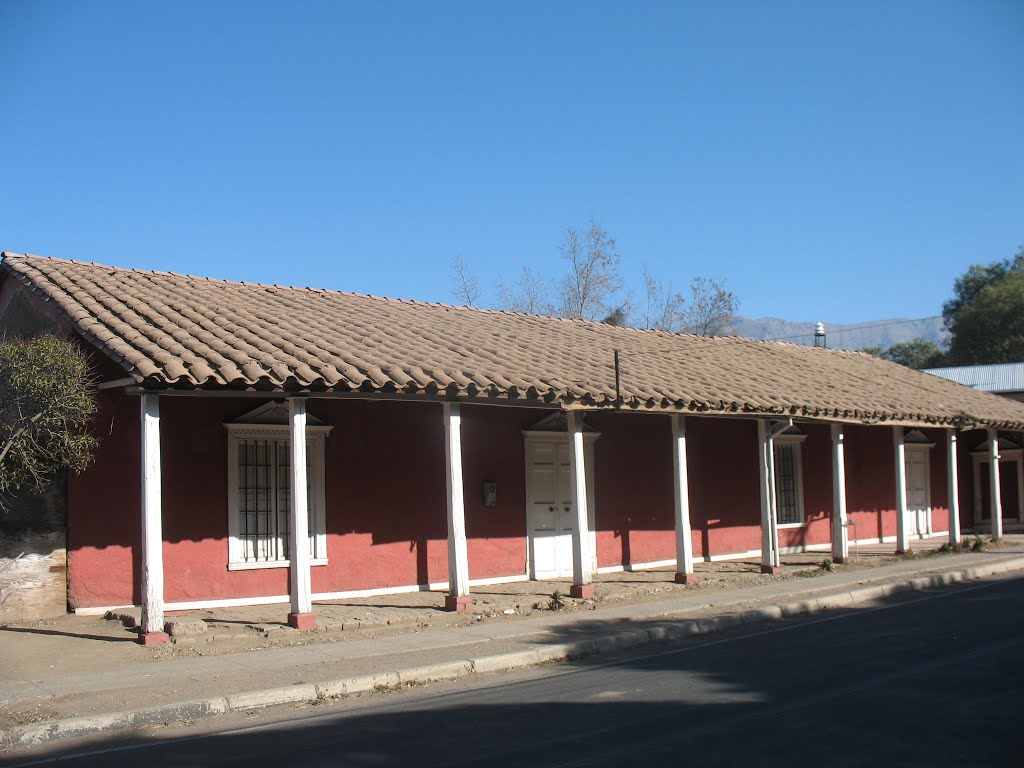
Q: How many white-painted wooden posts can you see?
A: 10